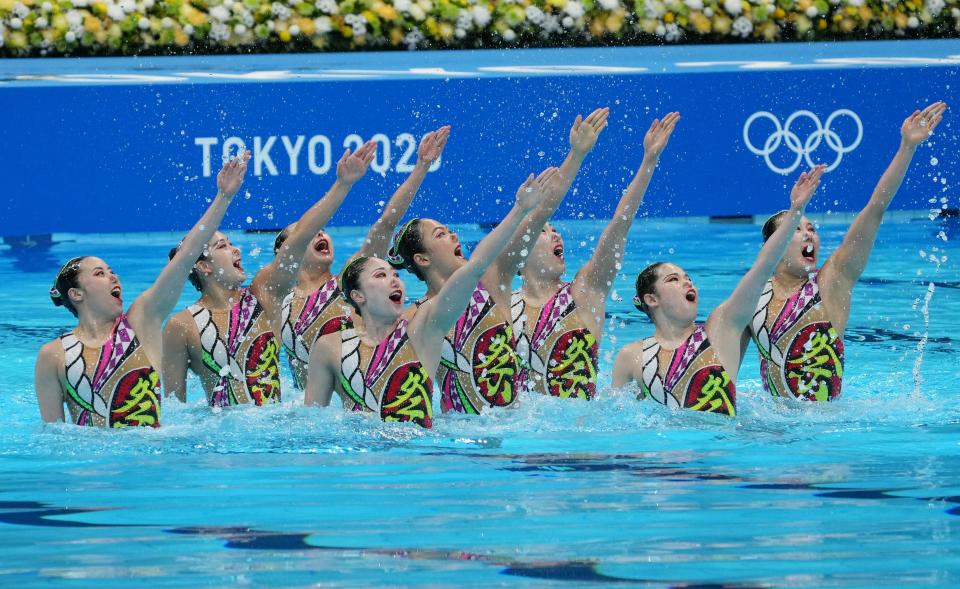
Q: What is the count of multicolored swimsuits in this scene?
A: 8